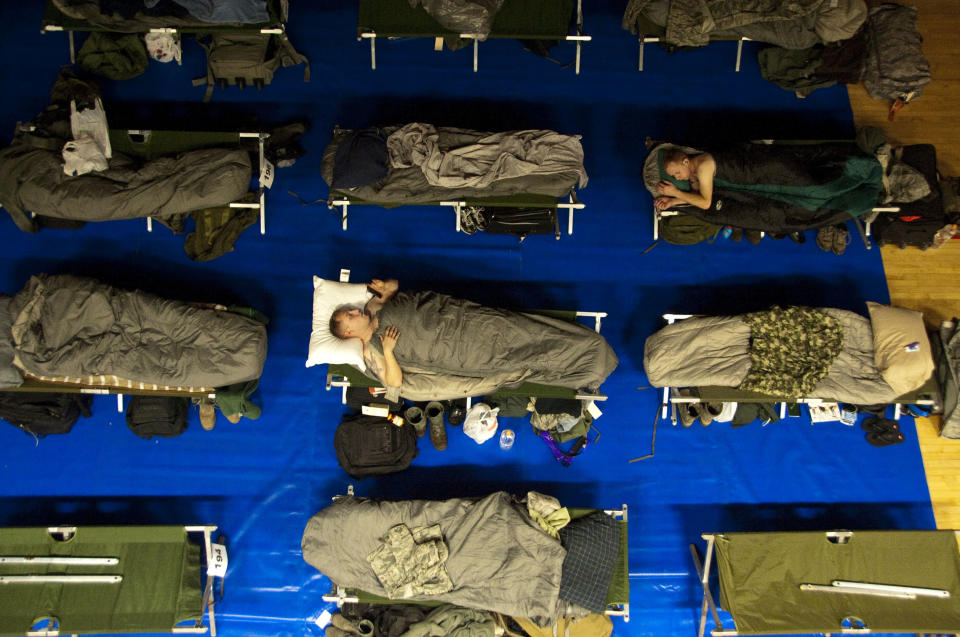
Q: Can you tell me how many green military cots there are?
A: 12